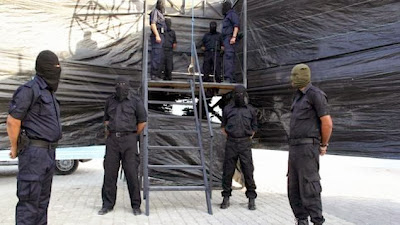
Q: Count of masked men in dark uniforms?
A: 8